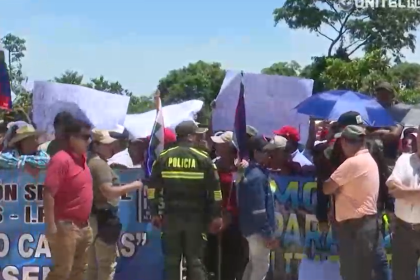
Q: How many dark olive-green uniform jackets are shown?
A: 1